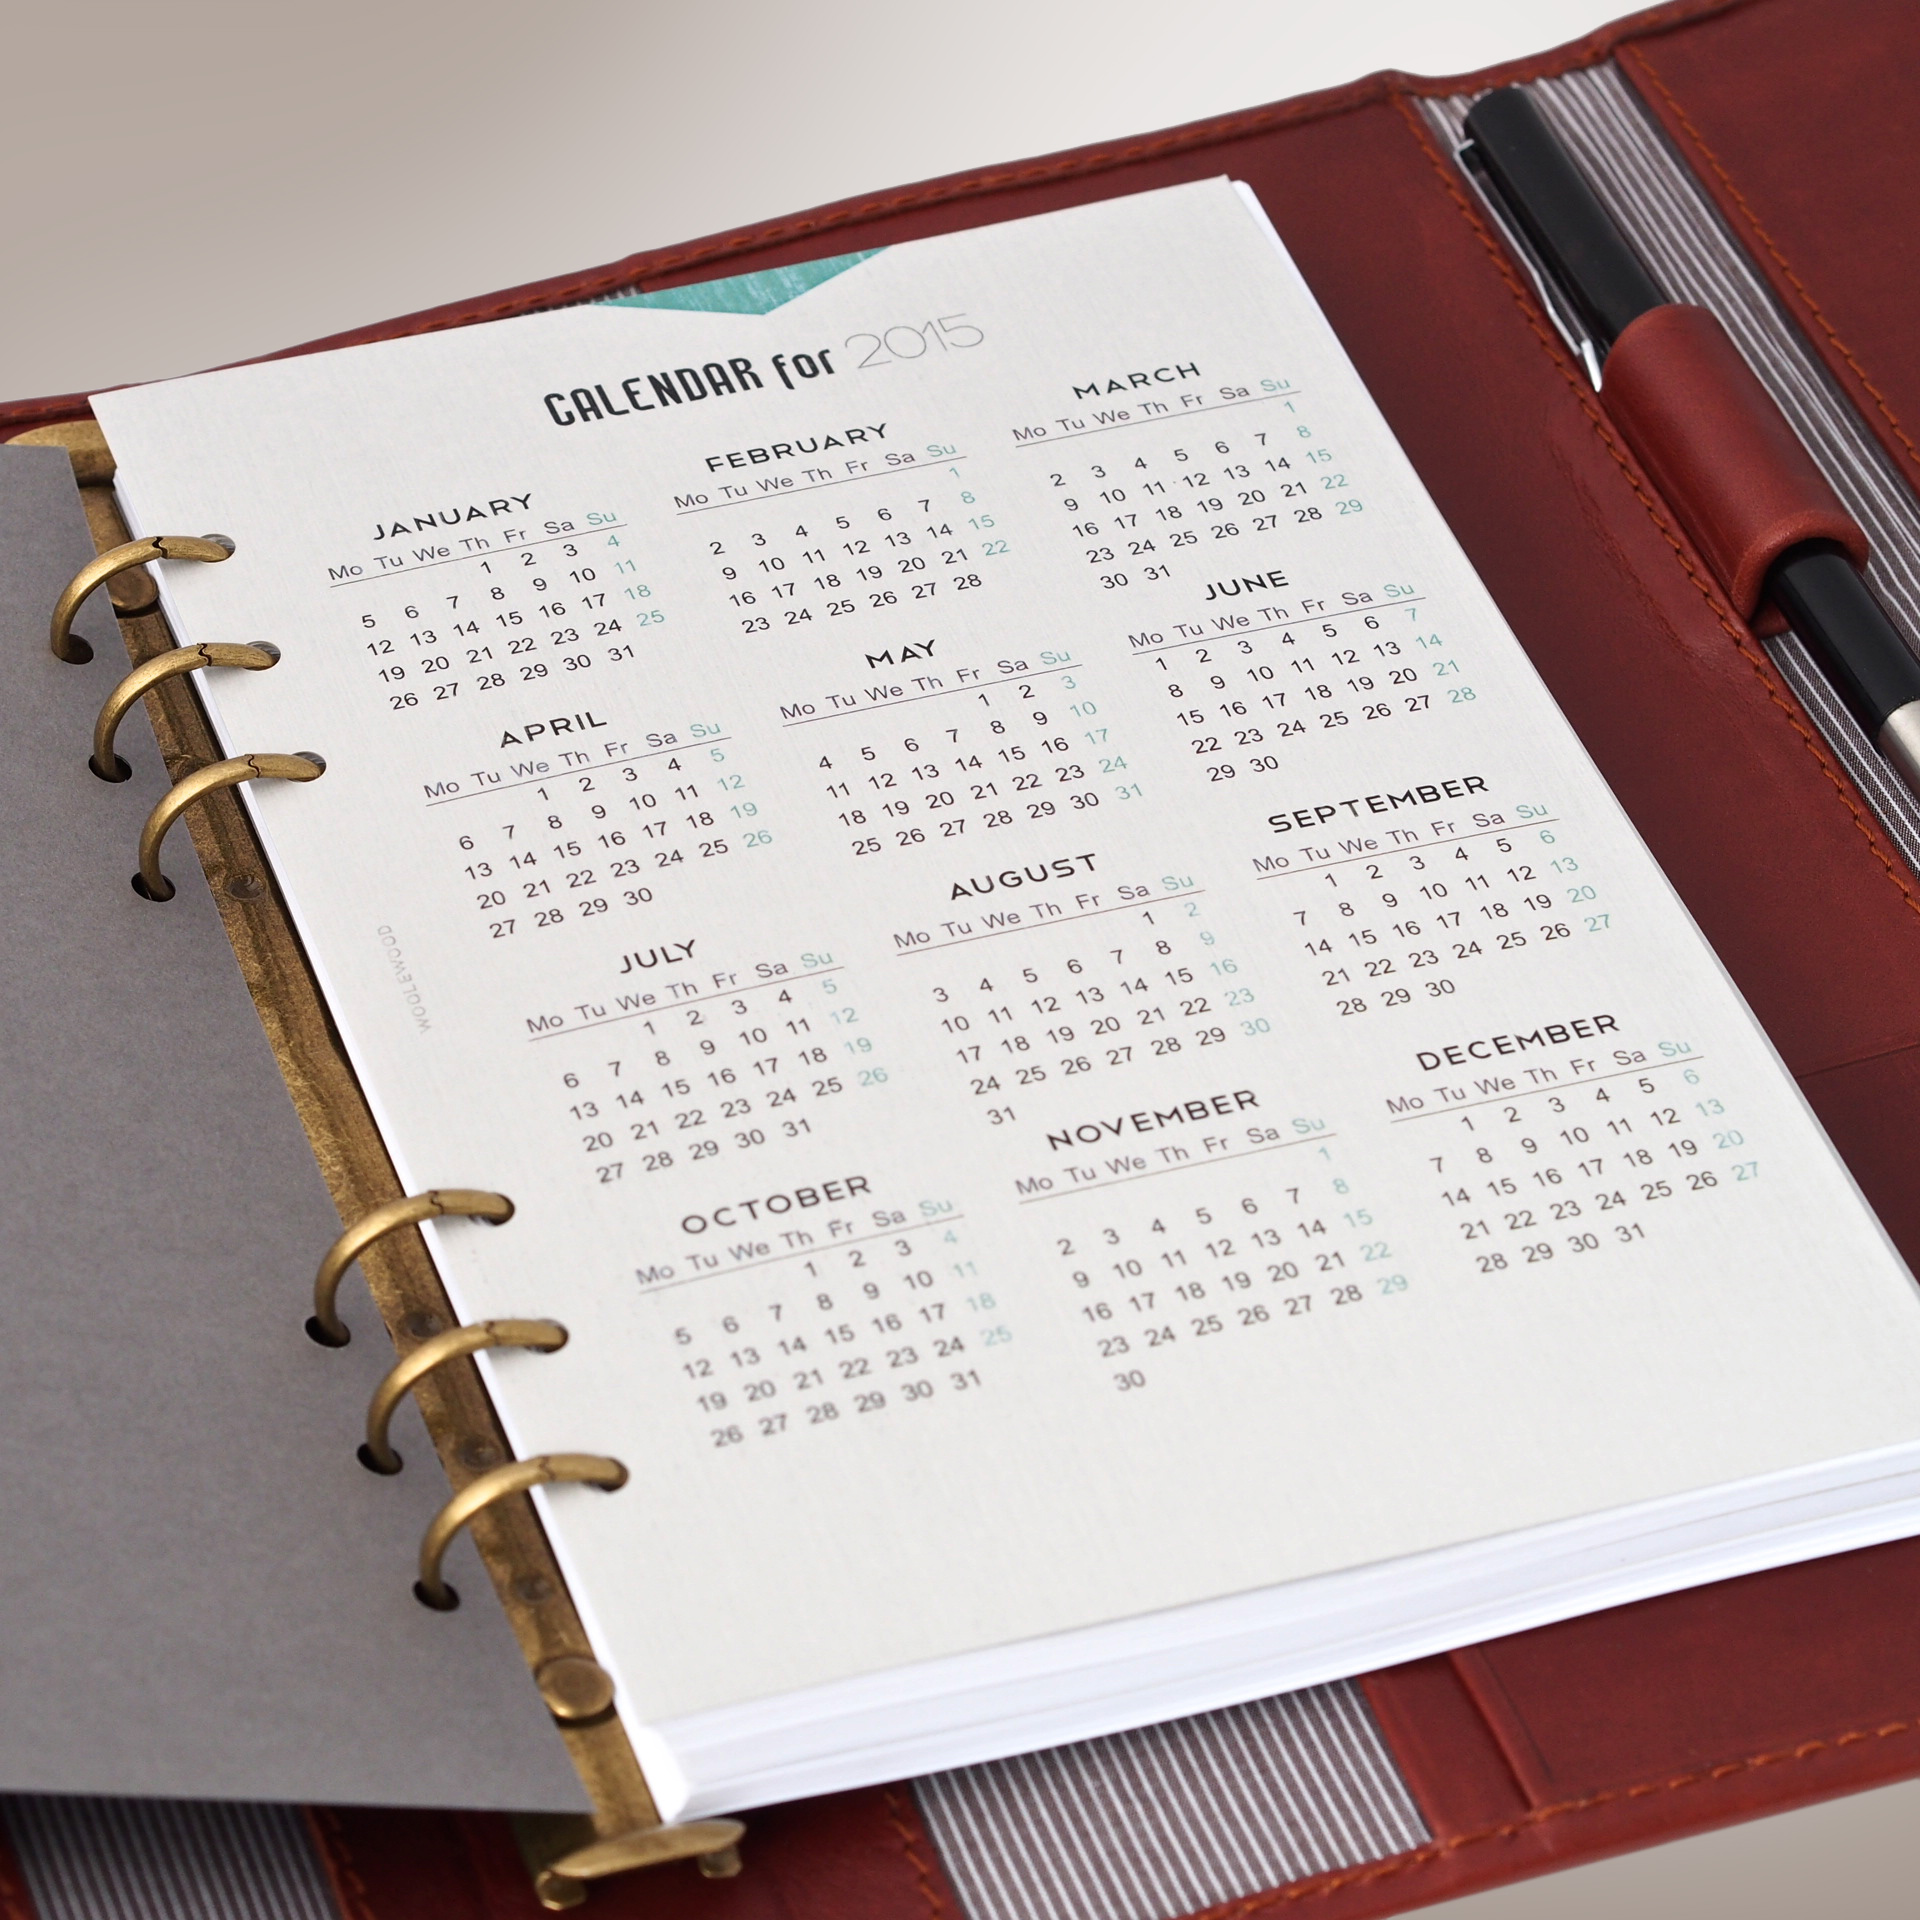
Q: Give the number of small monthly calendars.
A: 12